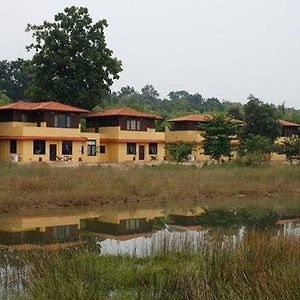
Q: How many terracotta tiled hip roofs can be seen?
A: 4